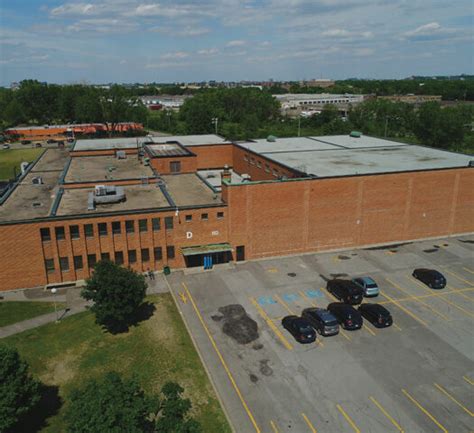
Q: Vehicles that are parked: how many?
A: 7